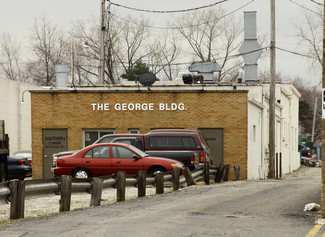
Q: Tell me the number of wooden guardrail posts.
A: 12